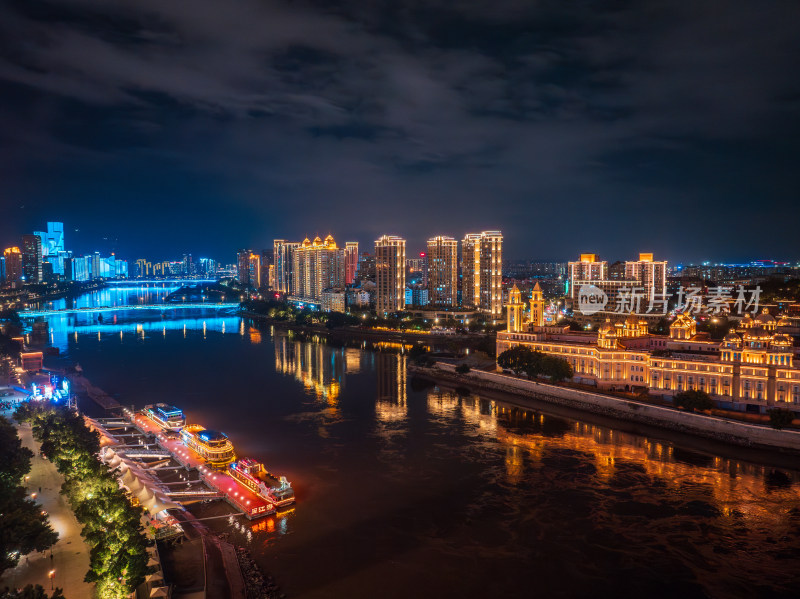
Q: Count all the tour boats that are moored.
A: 3